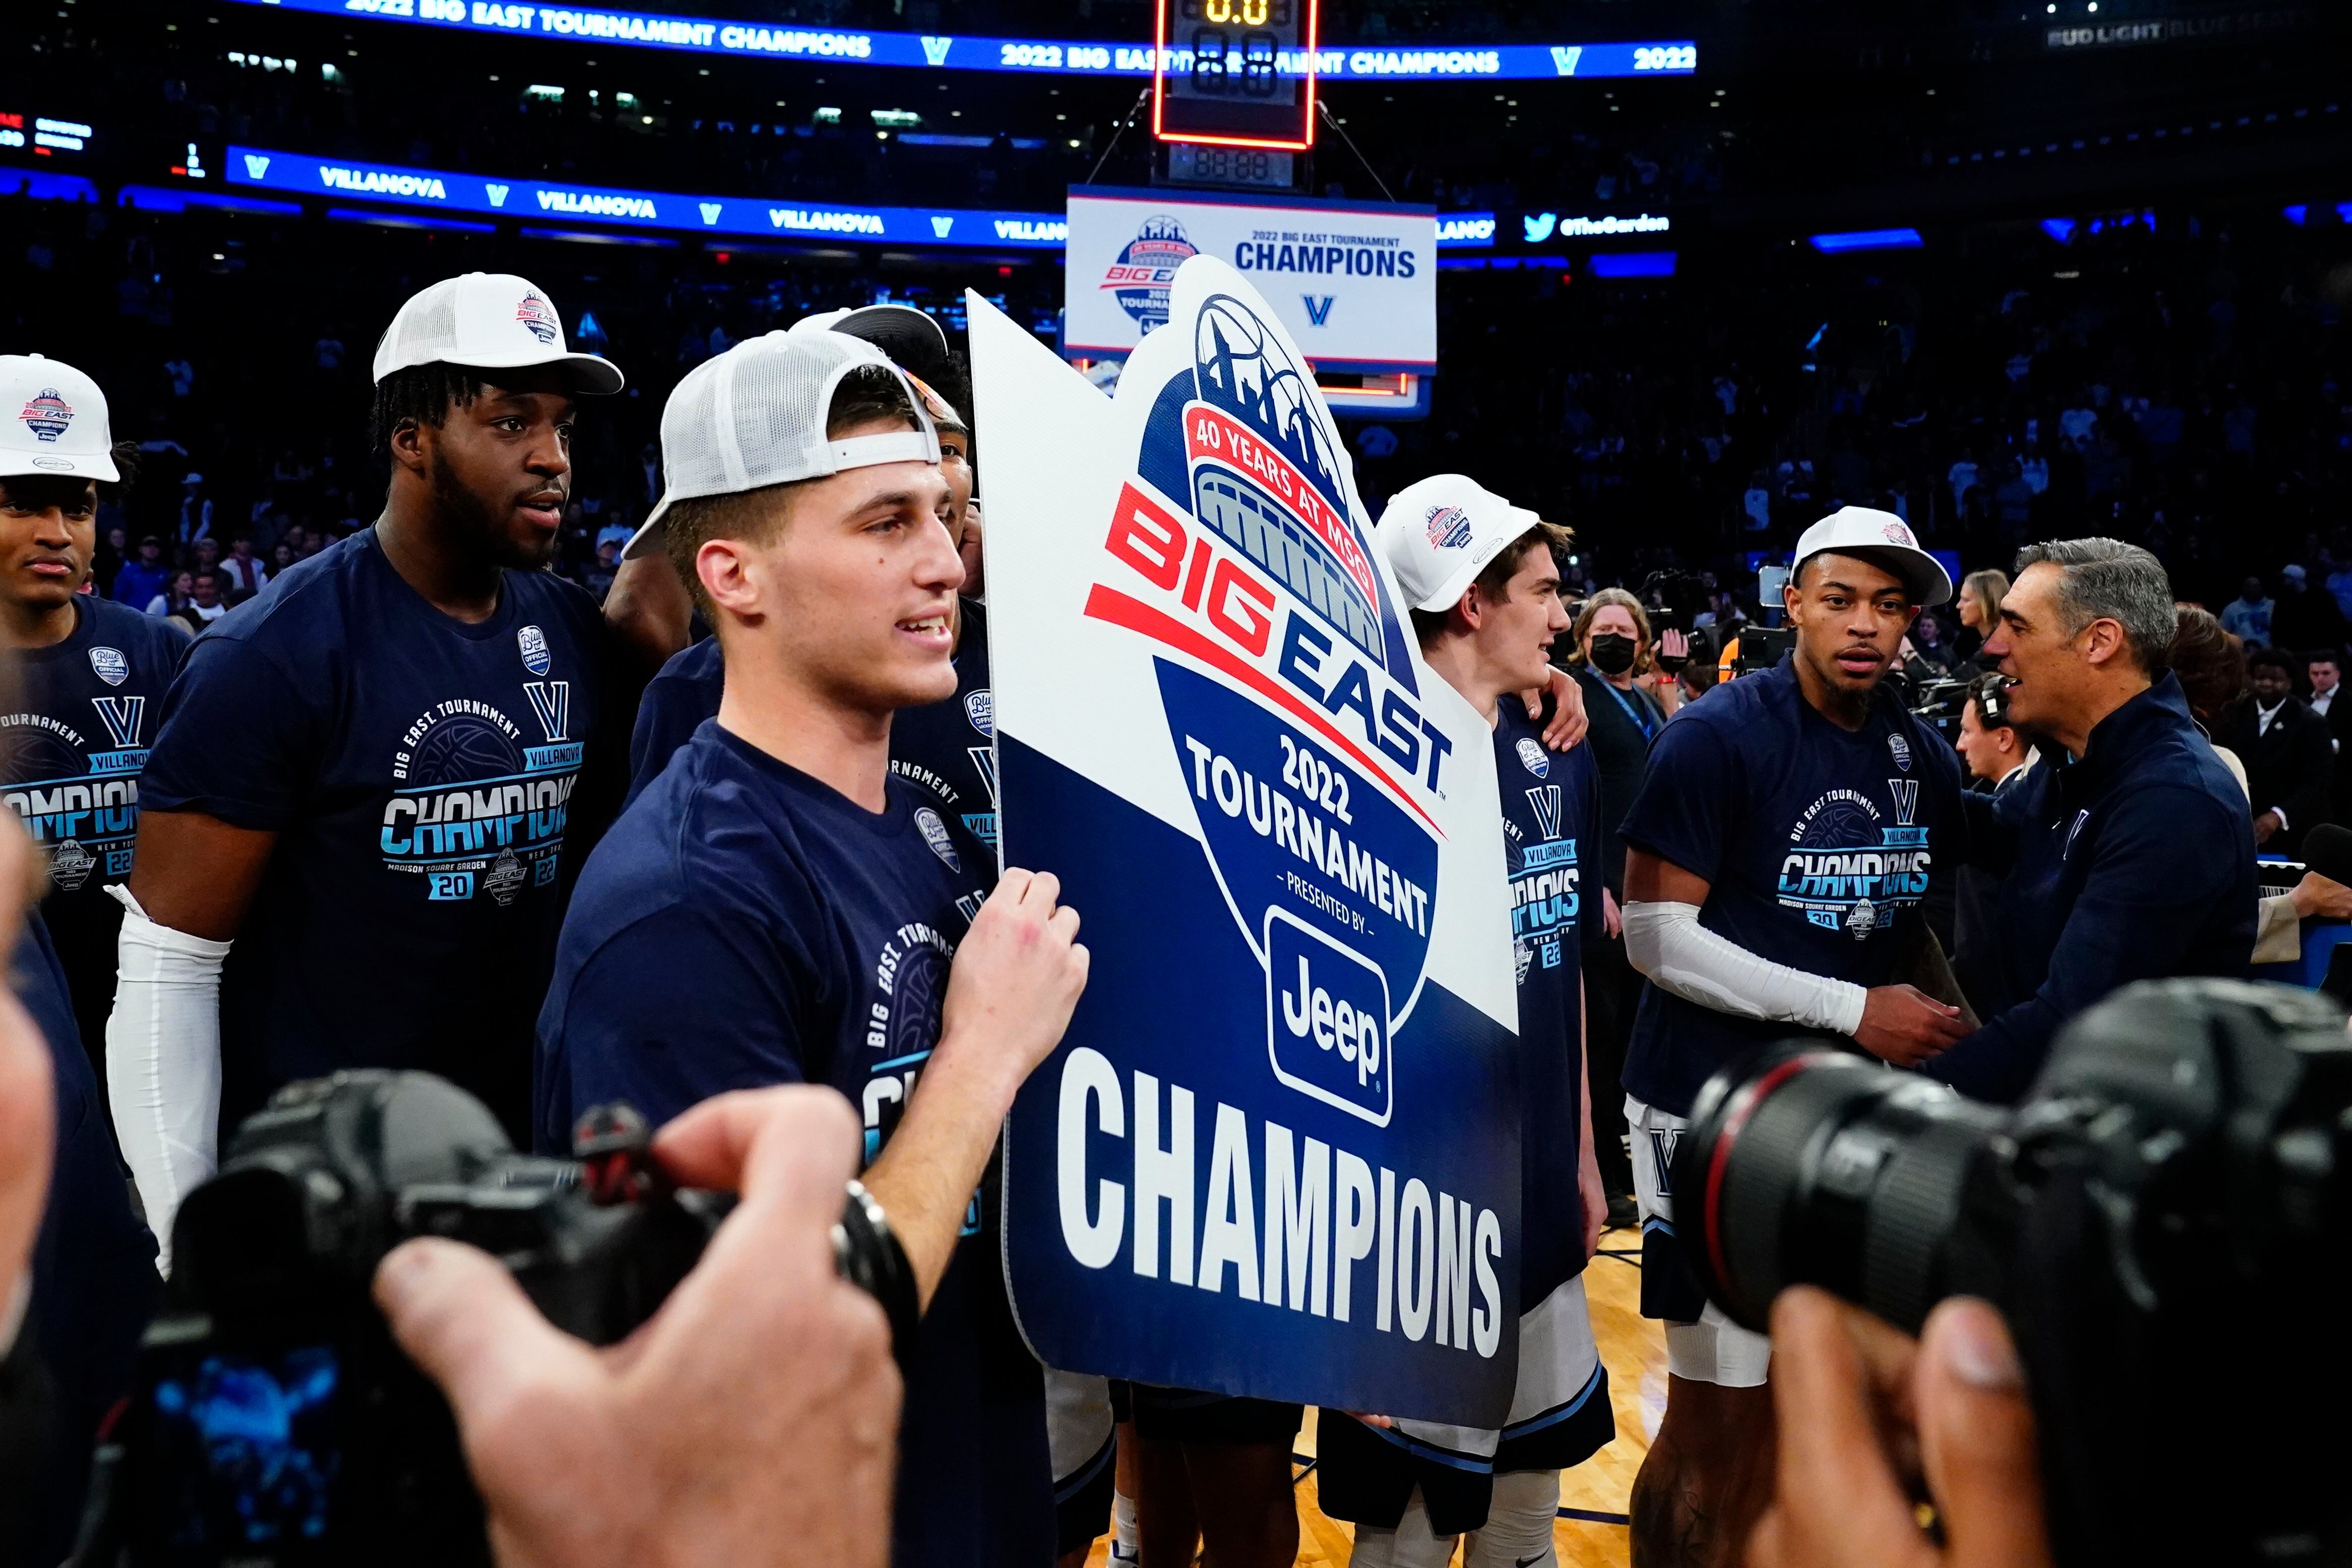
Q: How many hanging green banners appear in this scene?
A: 0